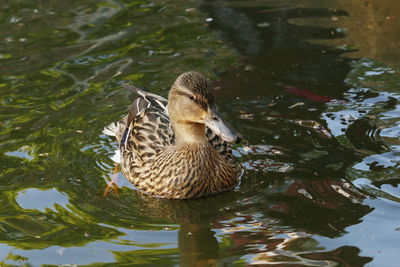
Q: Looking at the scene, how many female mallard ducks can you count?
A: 1